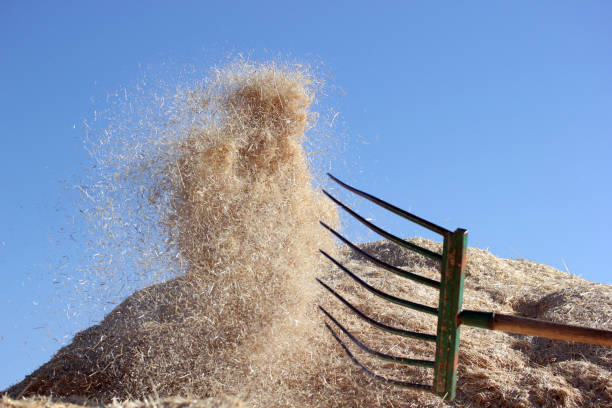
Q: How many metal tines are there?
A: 7